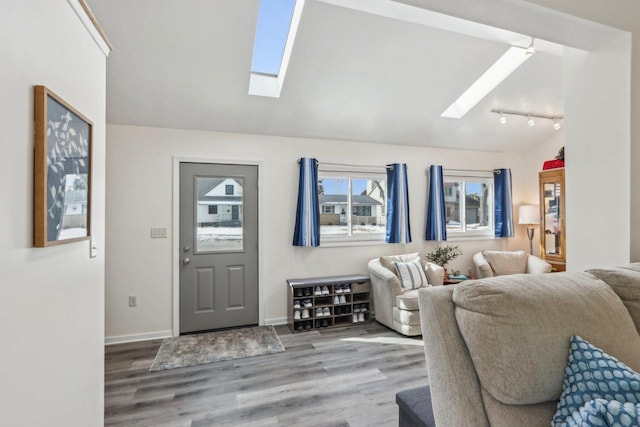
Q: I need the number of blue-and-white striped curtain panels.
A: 4